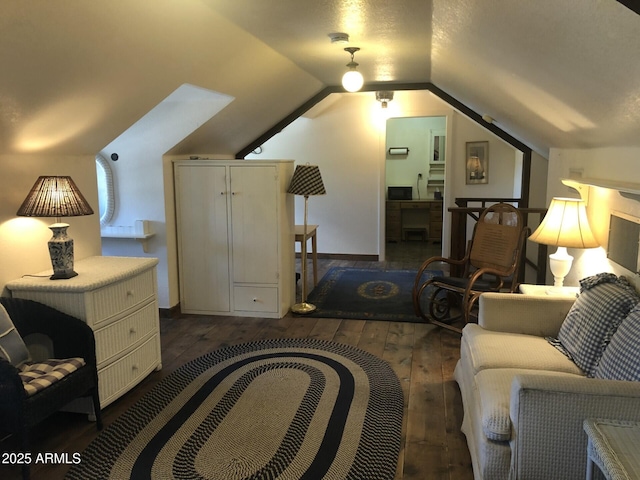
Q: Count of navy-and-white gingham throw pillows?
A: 2